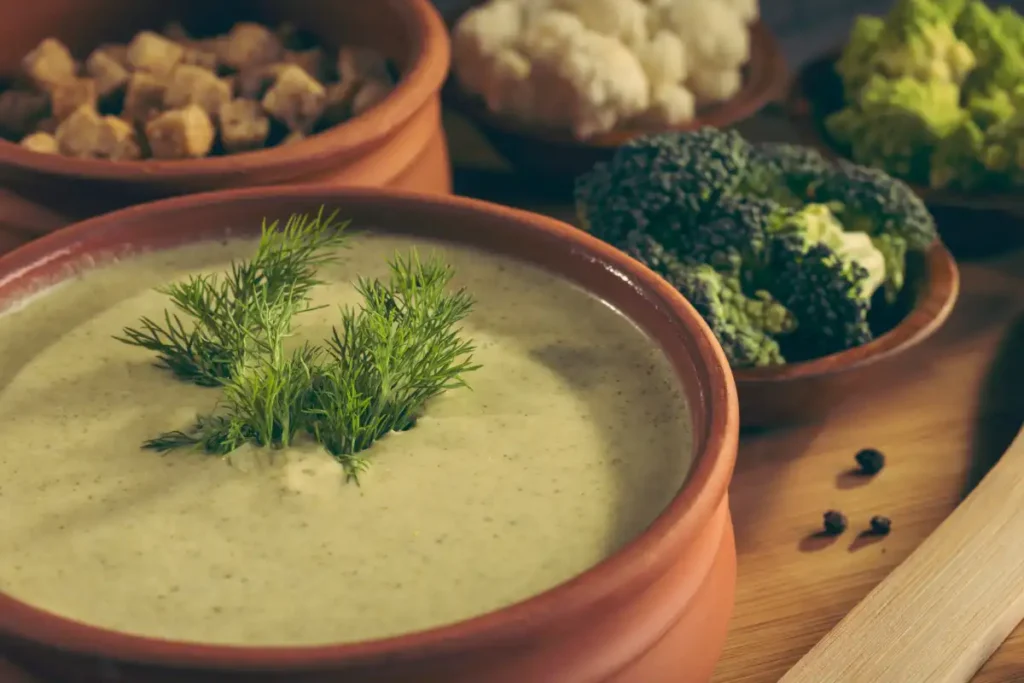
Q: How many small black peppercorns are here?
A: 3